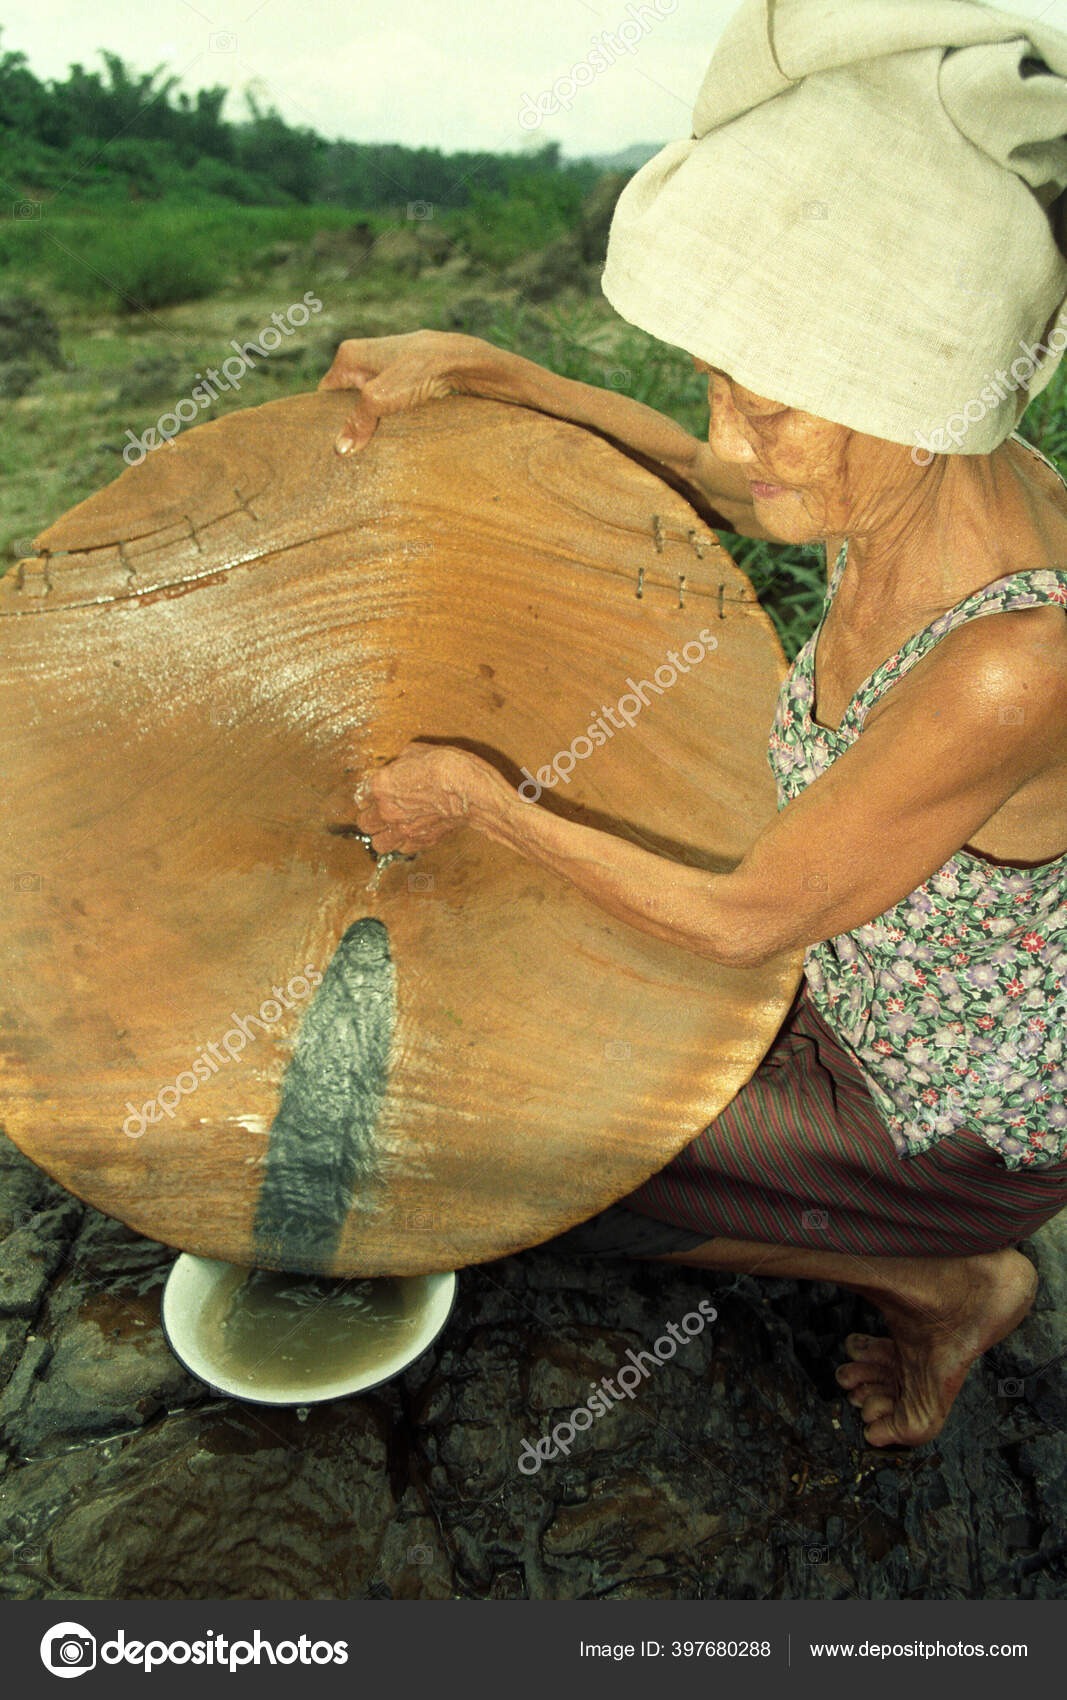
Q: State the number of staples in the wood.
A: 10